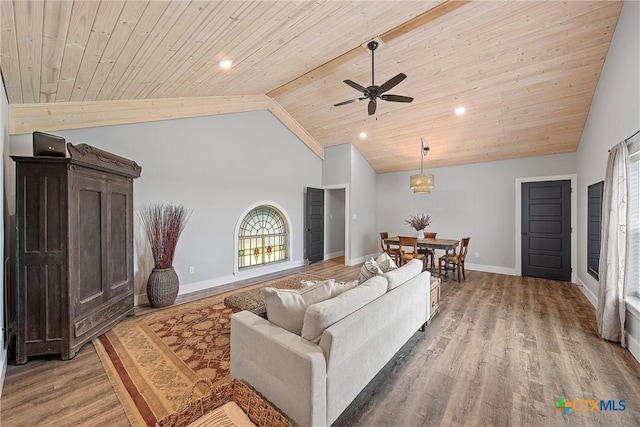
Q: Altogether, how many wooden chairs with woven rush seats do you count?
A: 4